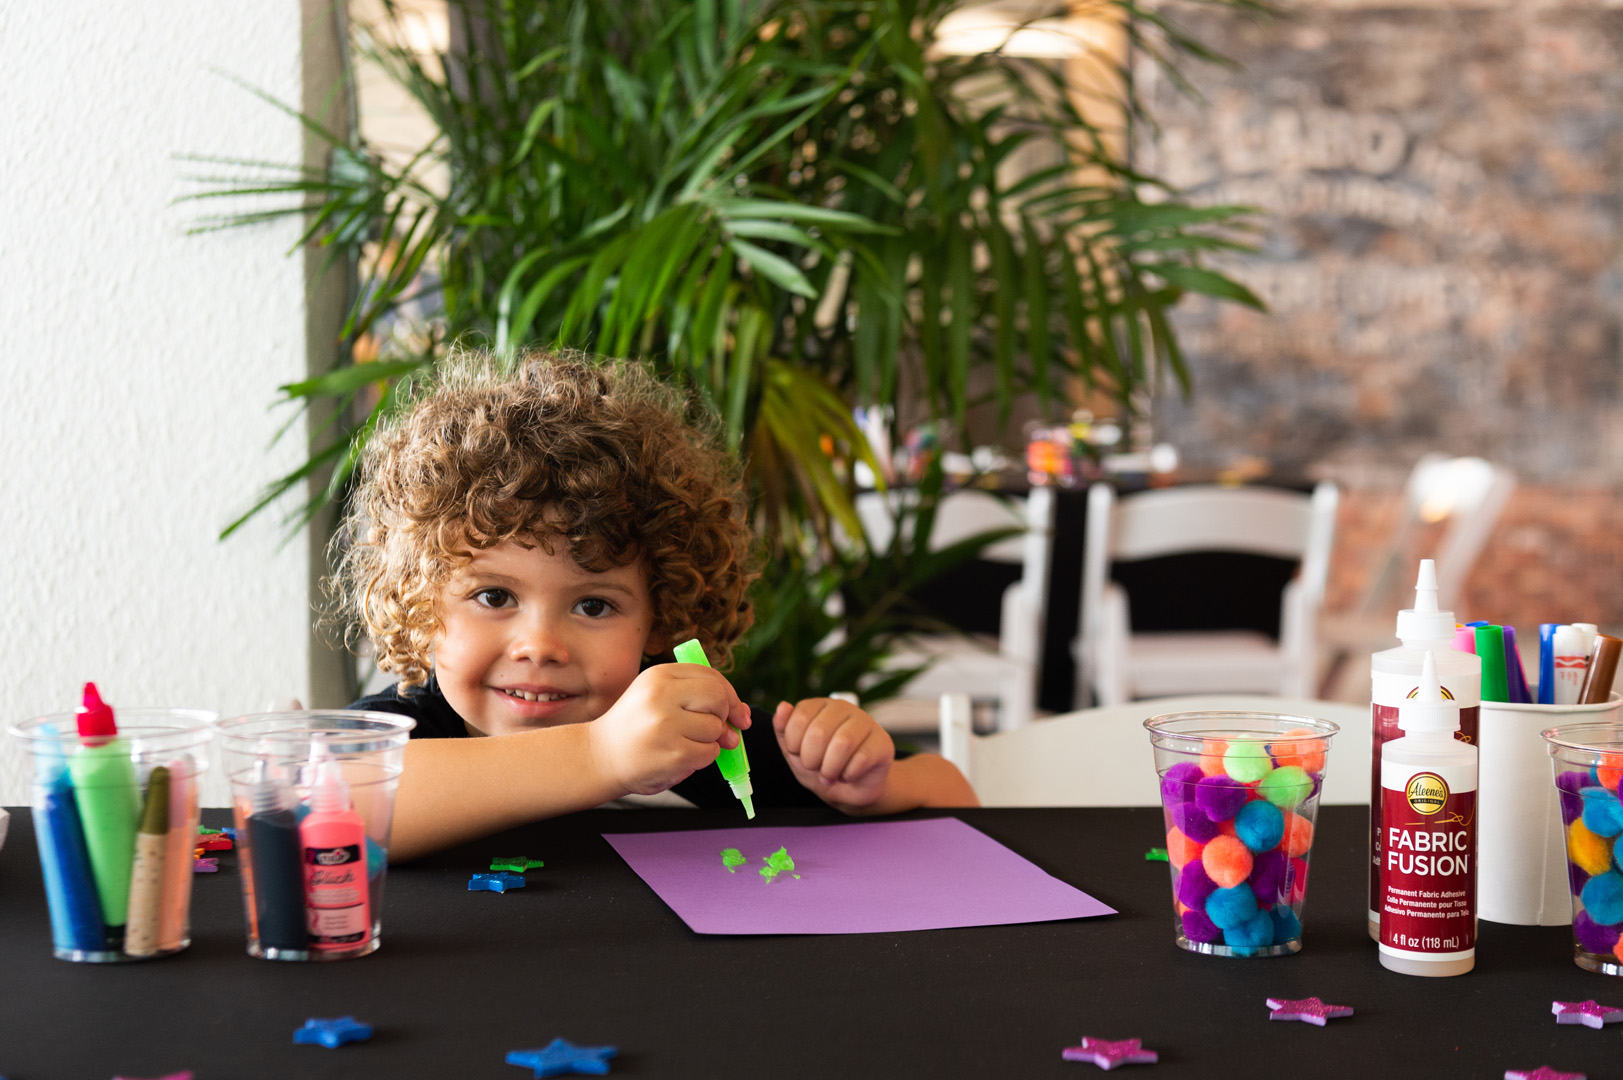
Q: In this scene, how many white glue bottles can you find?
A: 2